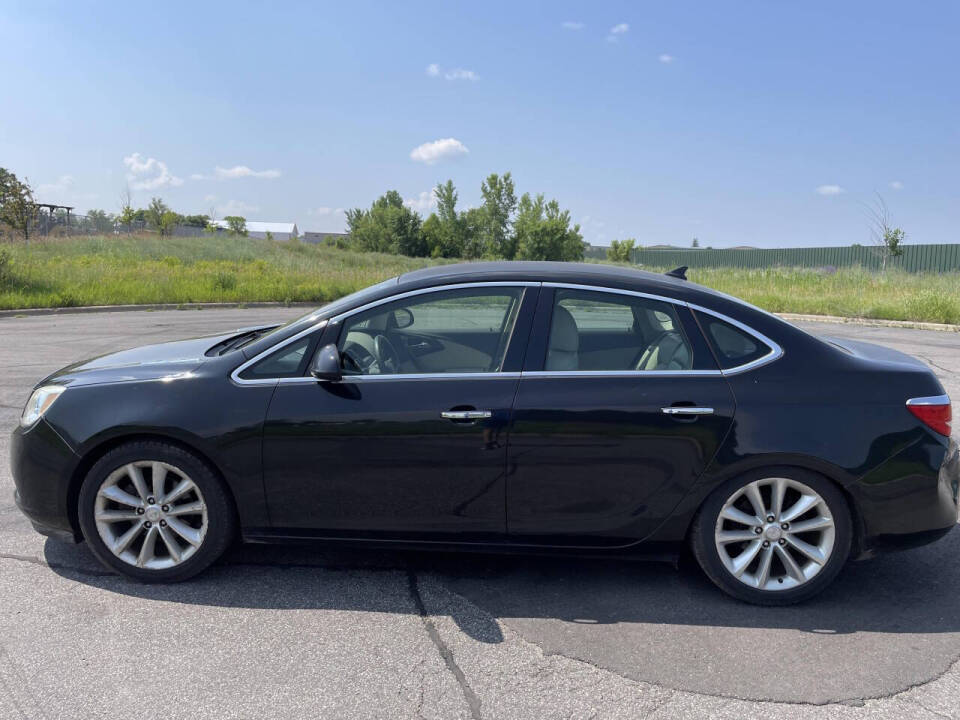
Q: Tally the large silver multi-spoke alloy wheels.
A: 2